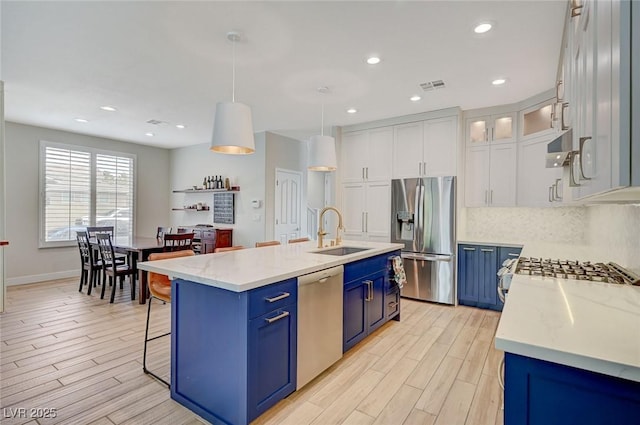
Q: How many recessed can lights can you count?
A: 9